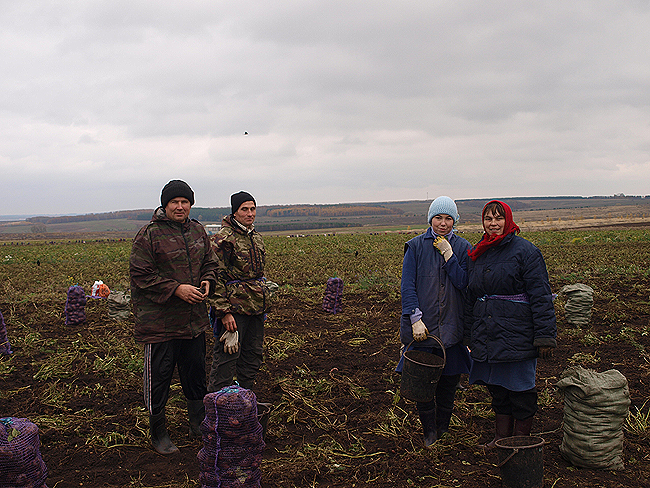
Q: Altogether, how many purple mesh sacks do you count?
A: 5